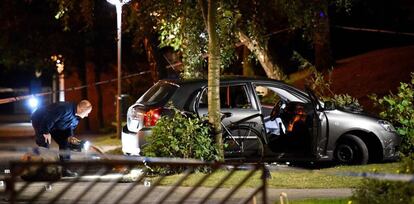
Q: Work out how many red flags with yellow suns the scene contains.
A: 0